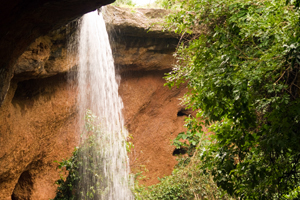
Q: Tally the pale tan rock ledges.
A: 1